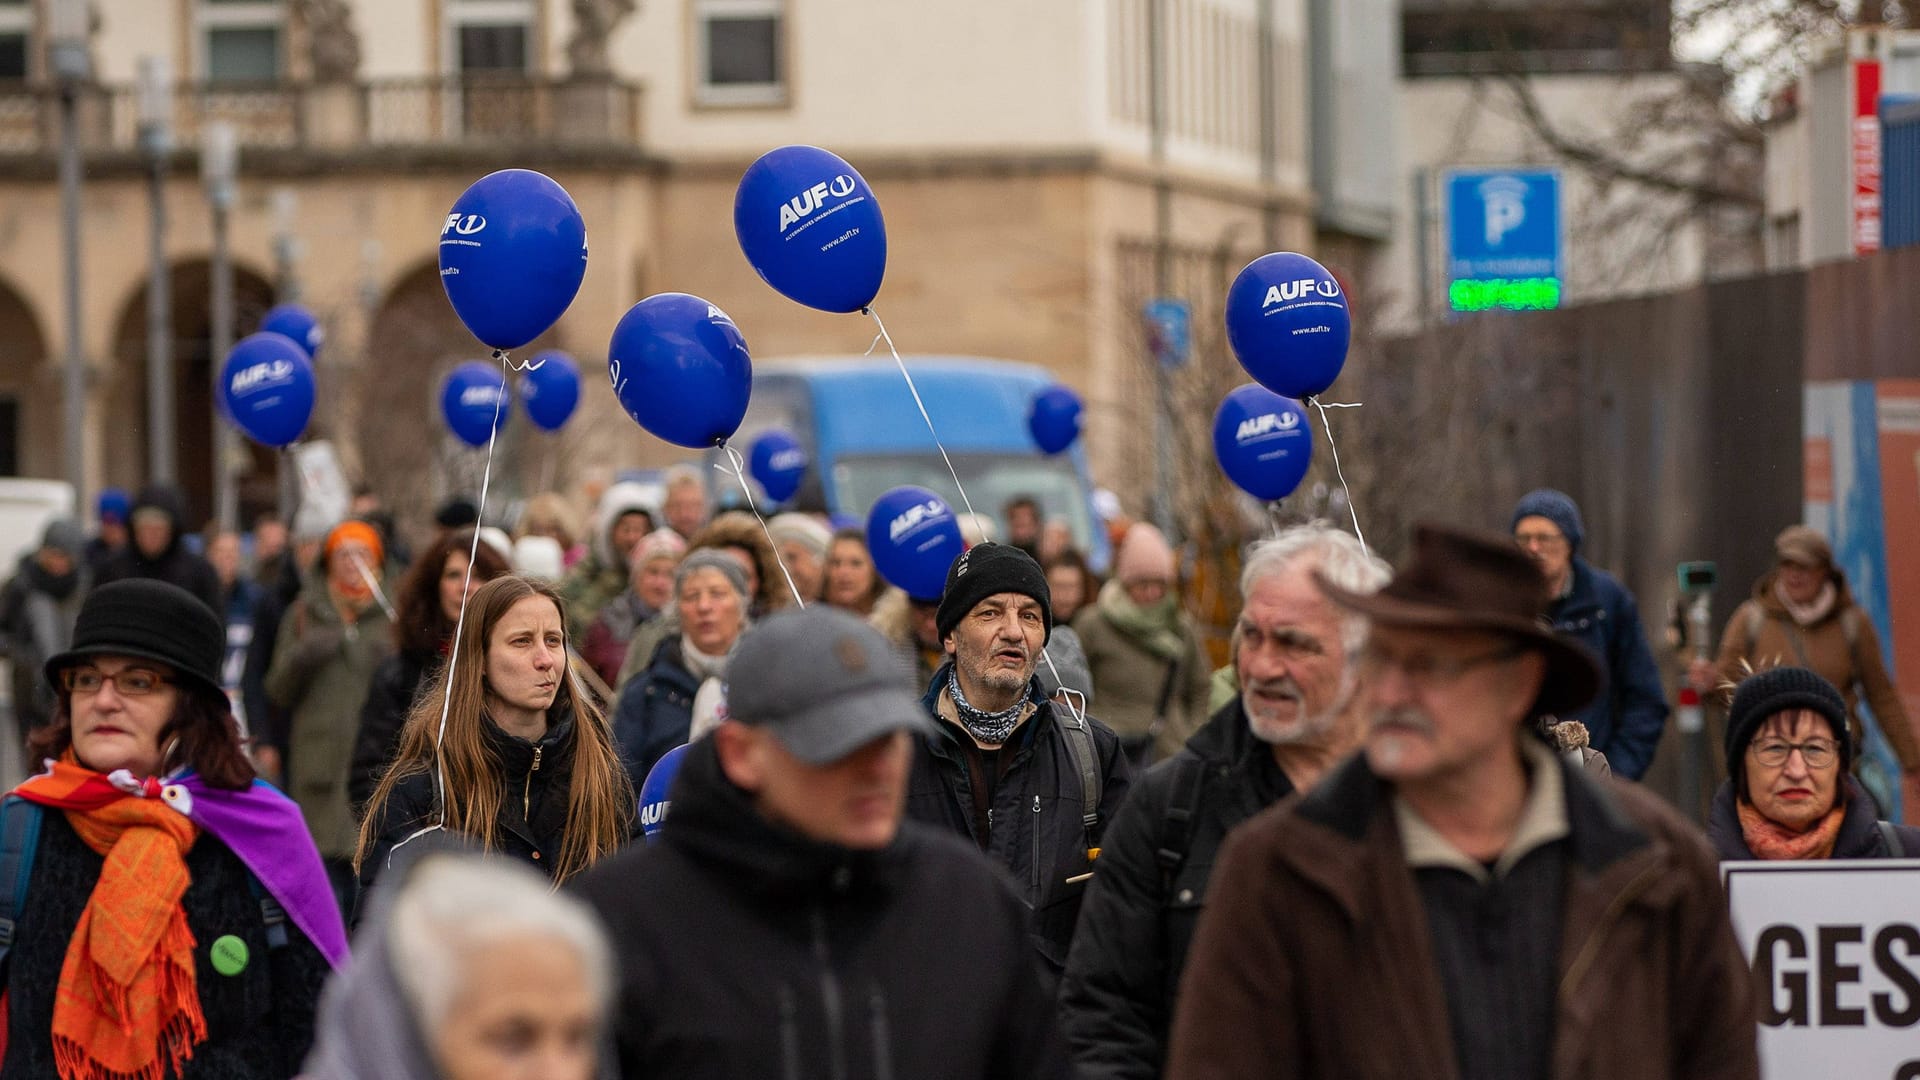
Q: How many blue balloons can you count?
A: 13